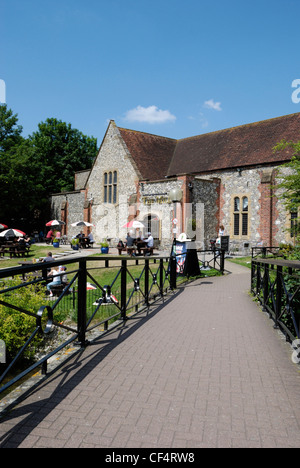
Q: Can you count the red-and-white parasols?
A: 5